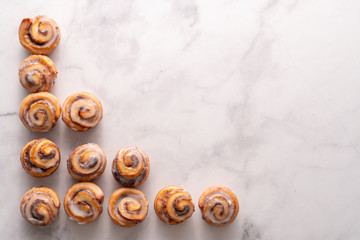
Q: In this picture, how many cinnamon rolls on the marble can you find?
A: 12